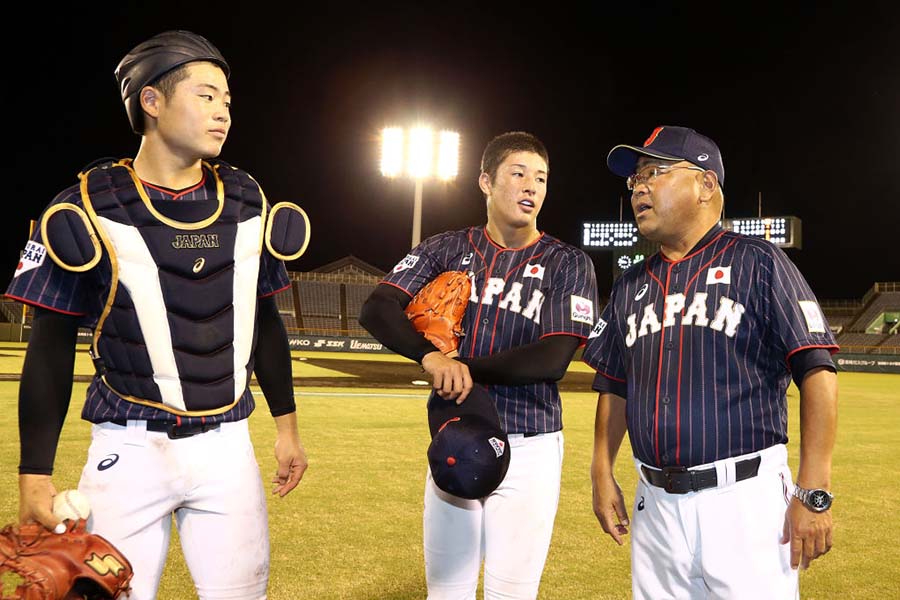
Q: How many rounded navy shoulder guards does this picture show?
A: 2